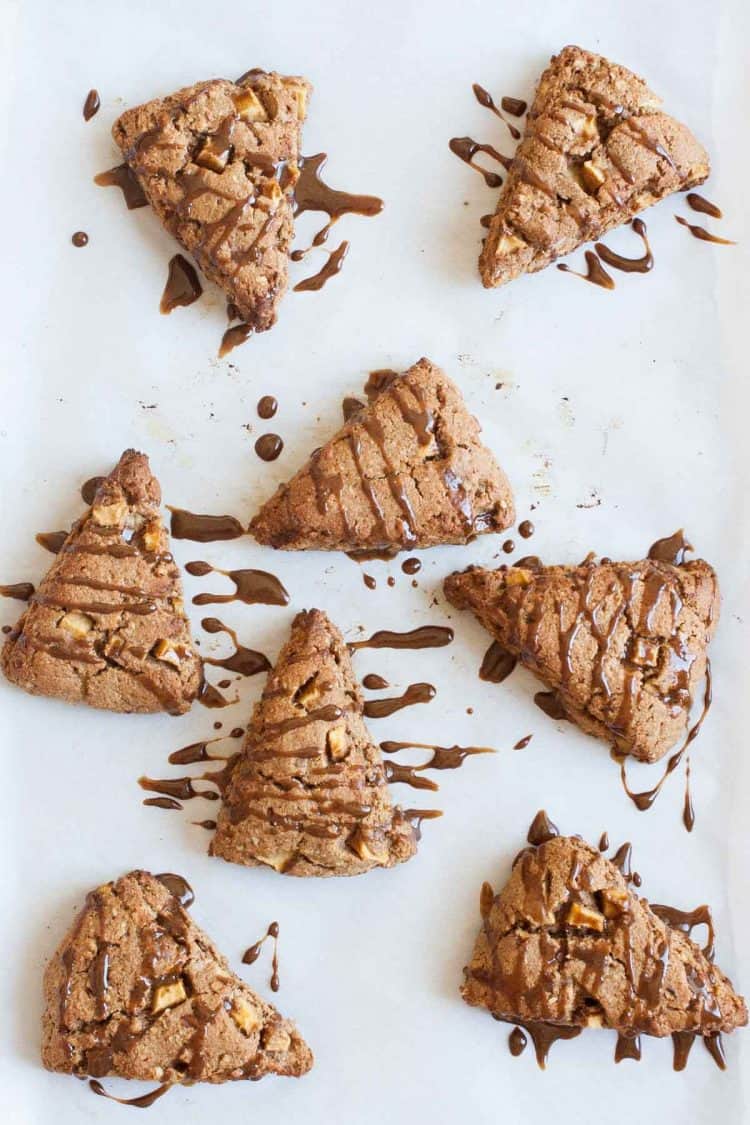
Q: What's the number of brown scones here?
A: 8